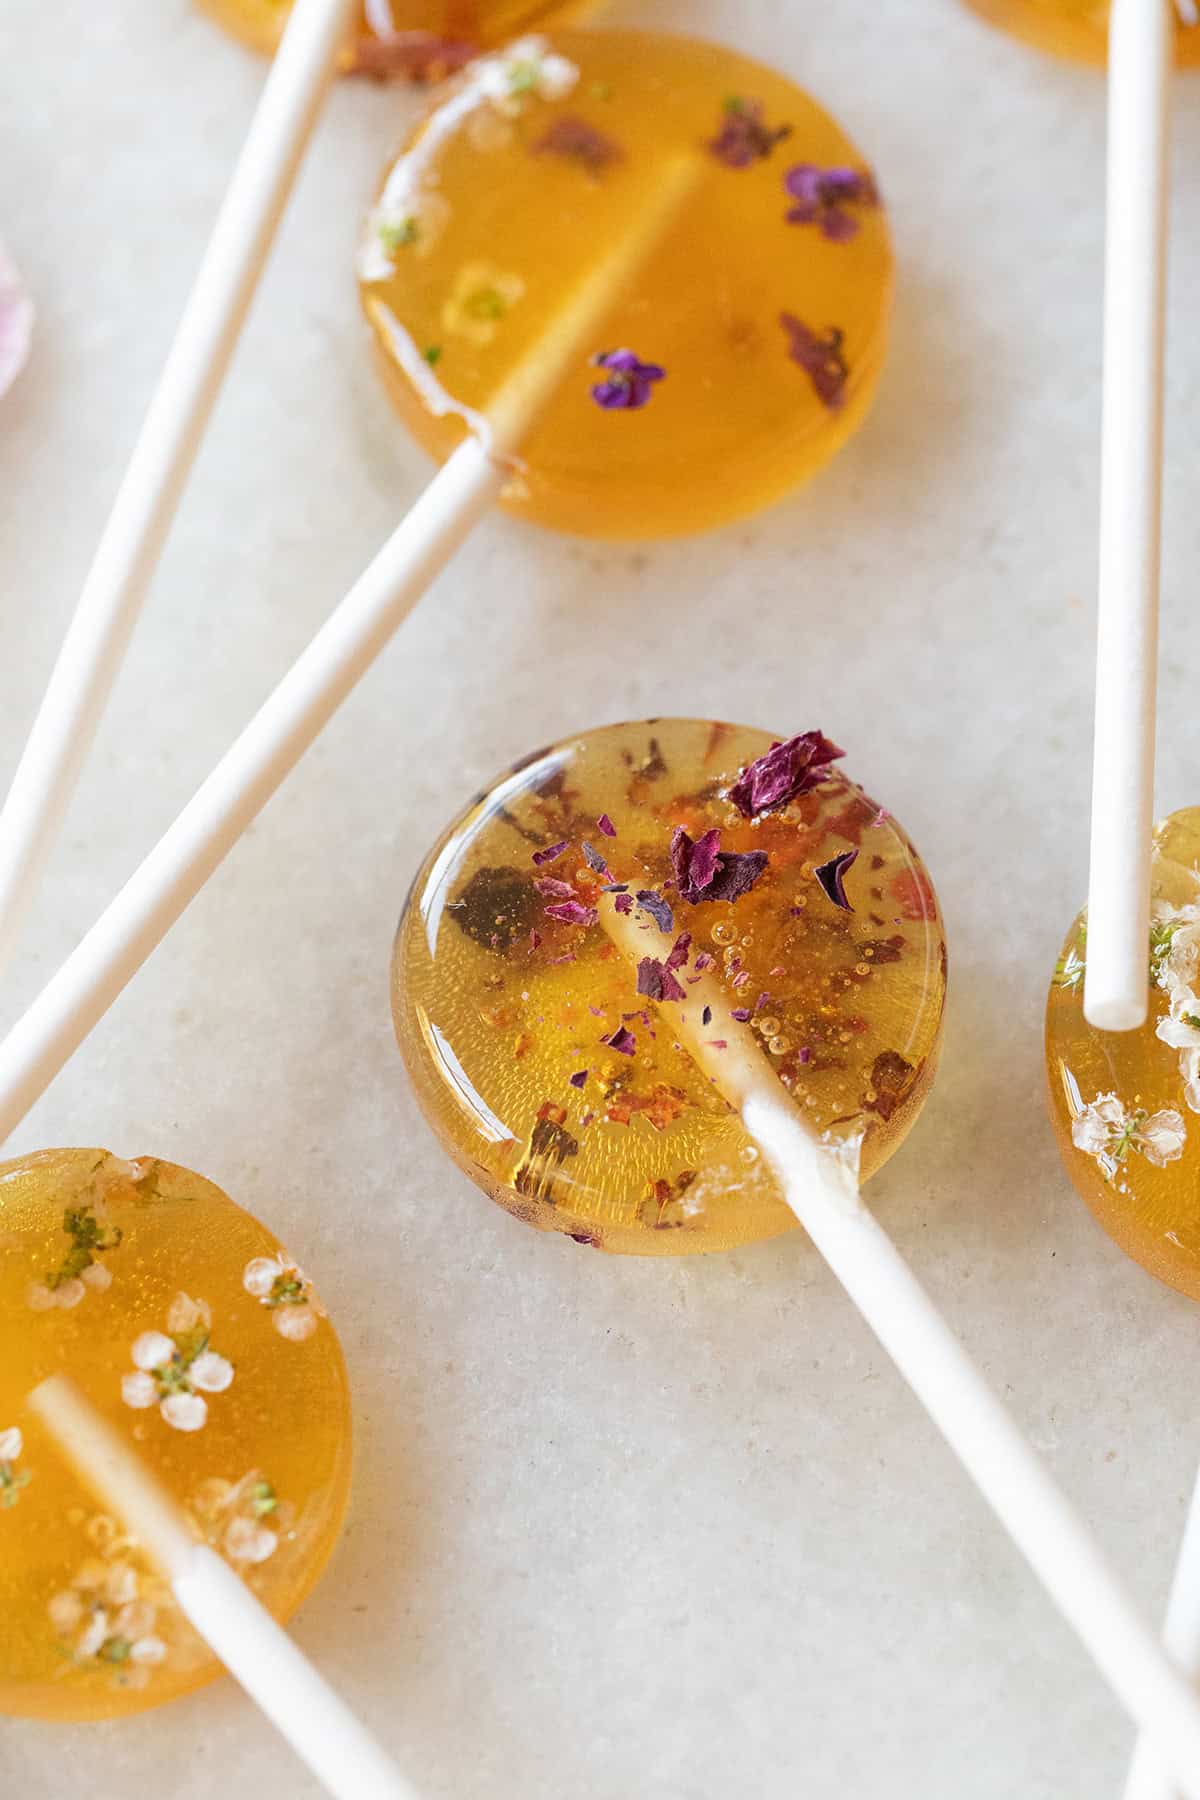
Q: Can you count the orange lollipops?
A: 6